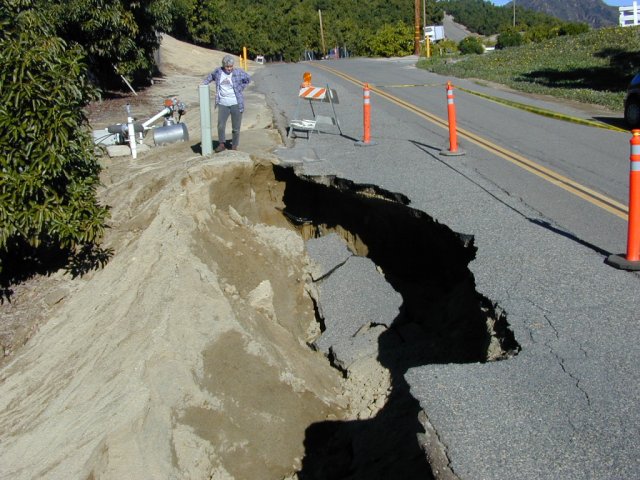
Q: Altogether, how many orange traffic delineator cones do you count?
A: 3